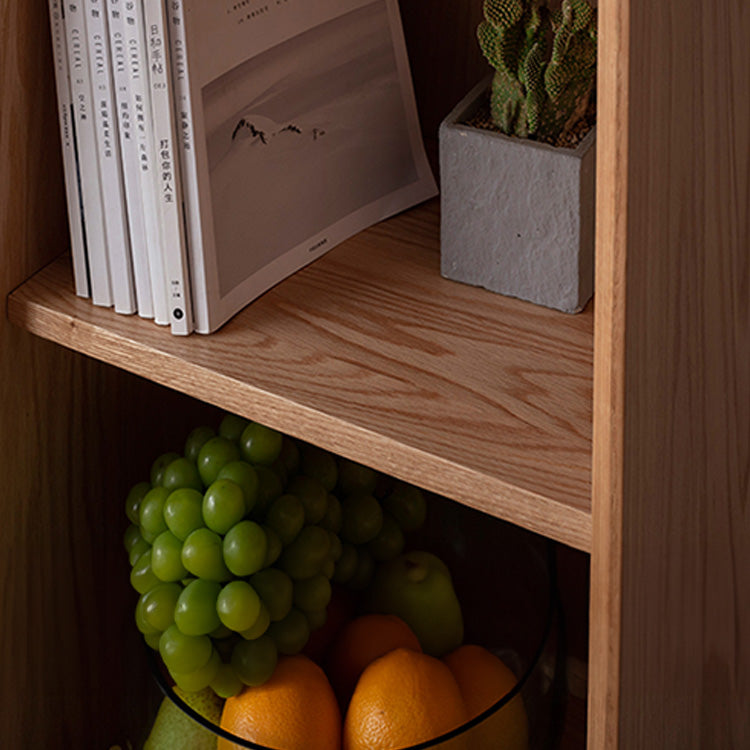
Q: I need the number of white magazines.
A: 7